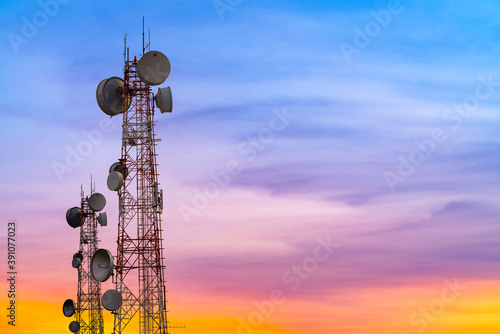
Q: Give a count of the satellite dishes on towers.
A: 14